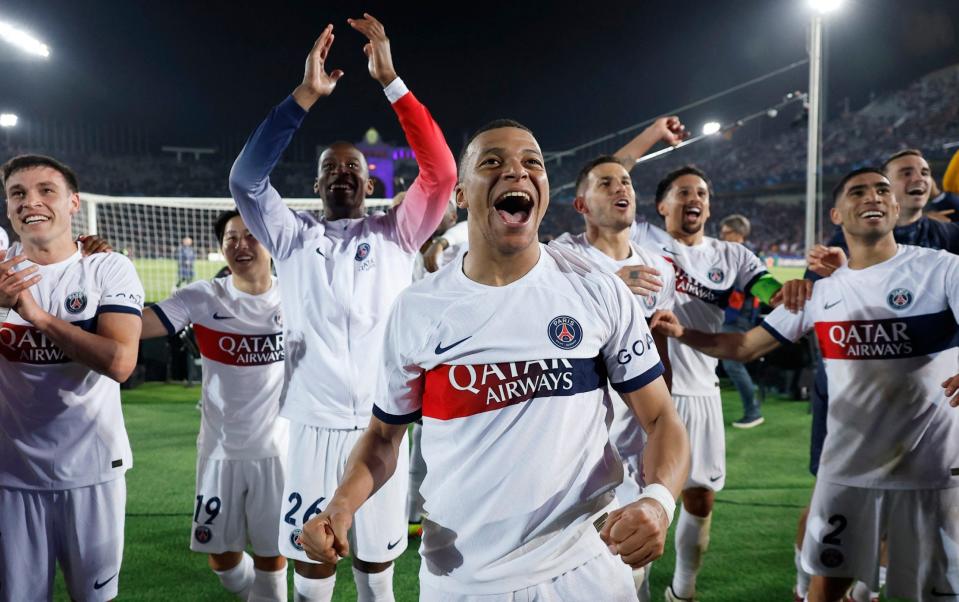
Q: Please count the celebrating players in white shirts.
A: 7